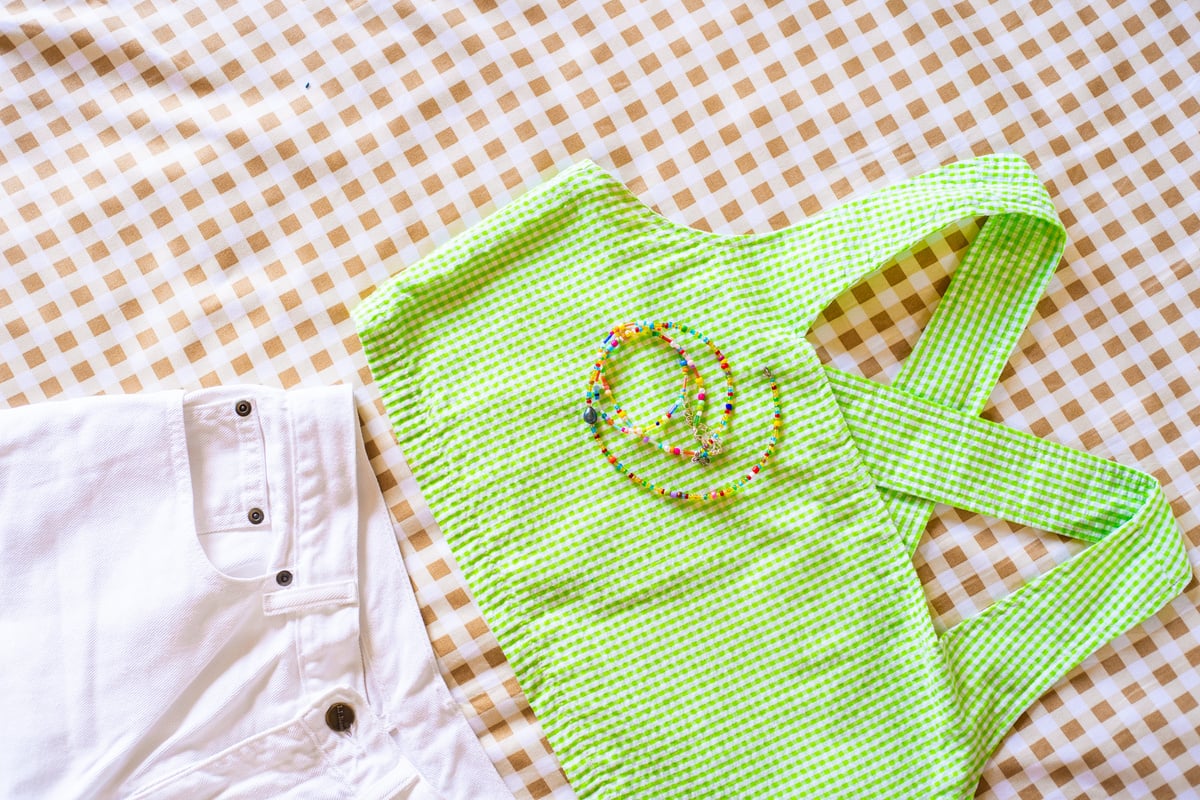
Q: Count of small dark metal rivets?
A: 3